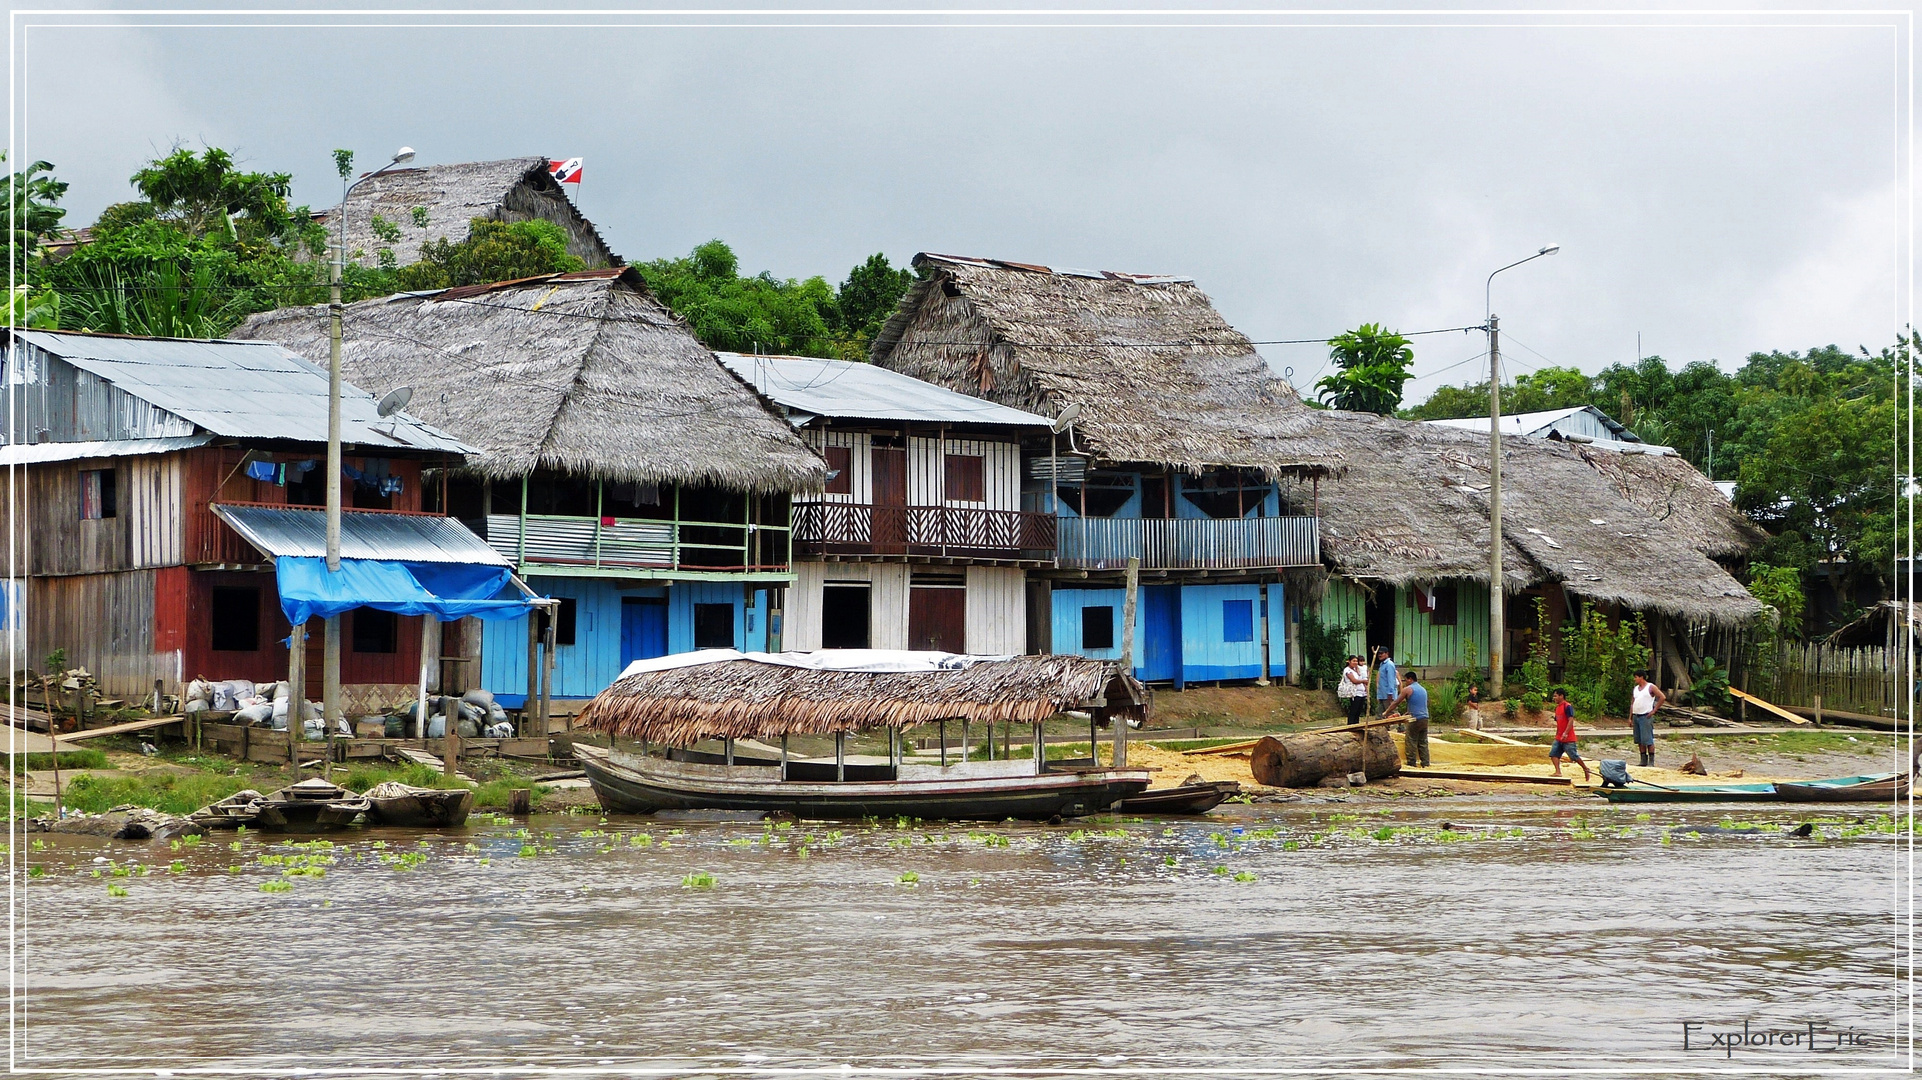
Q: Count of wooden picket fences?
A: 1